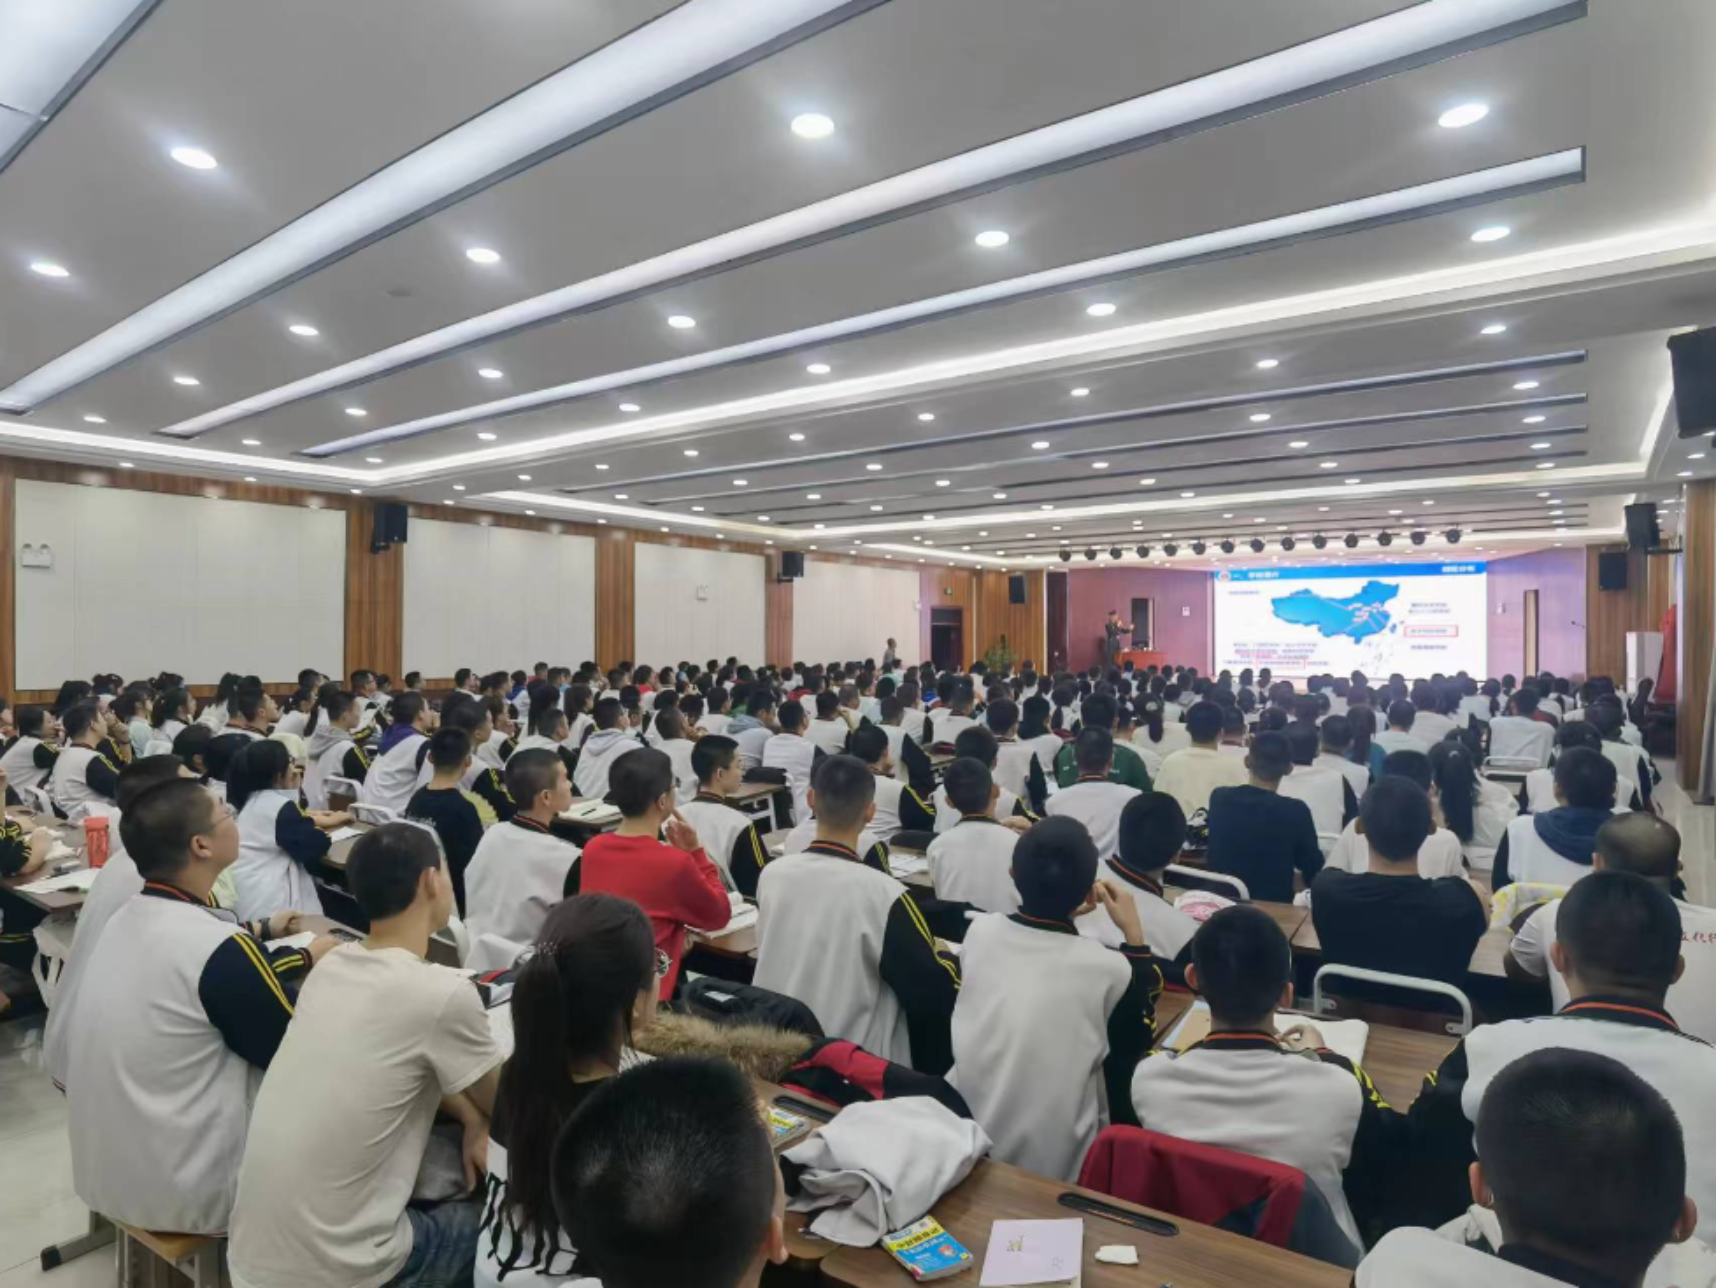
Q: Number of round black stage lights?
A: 14